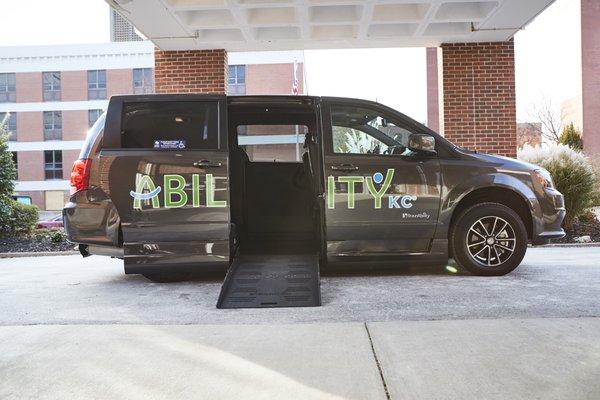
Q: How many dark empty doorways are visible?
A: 1